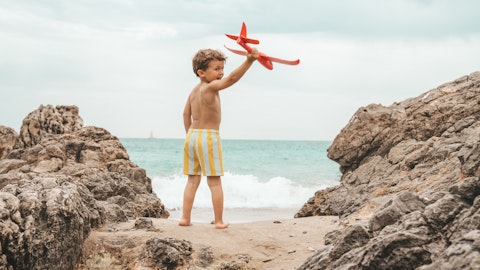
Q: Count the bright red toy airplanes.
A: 1